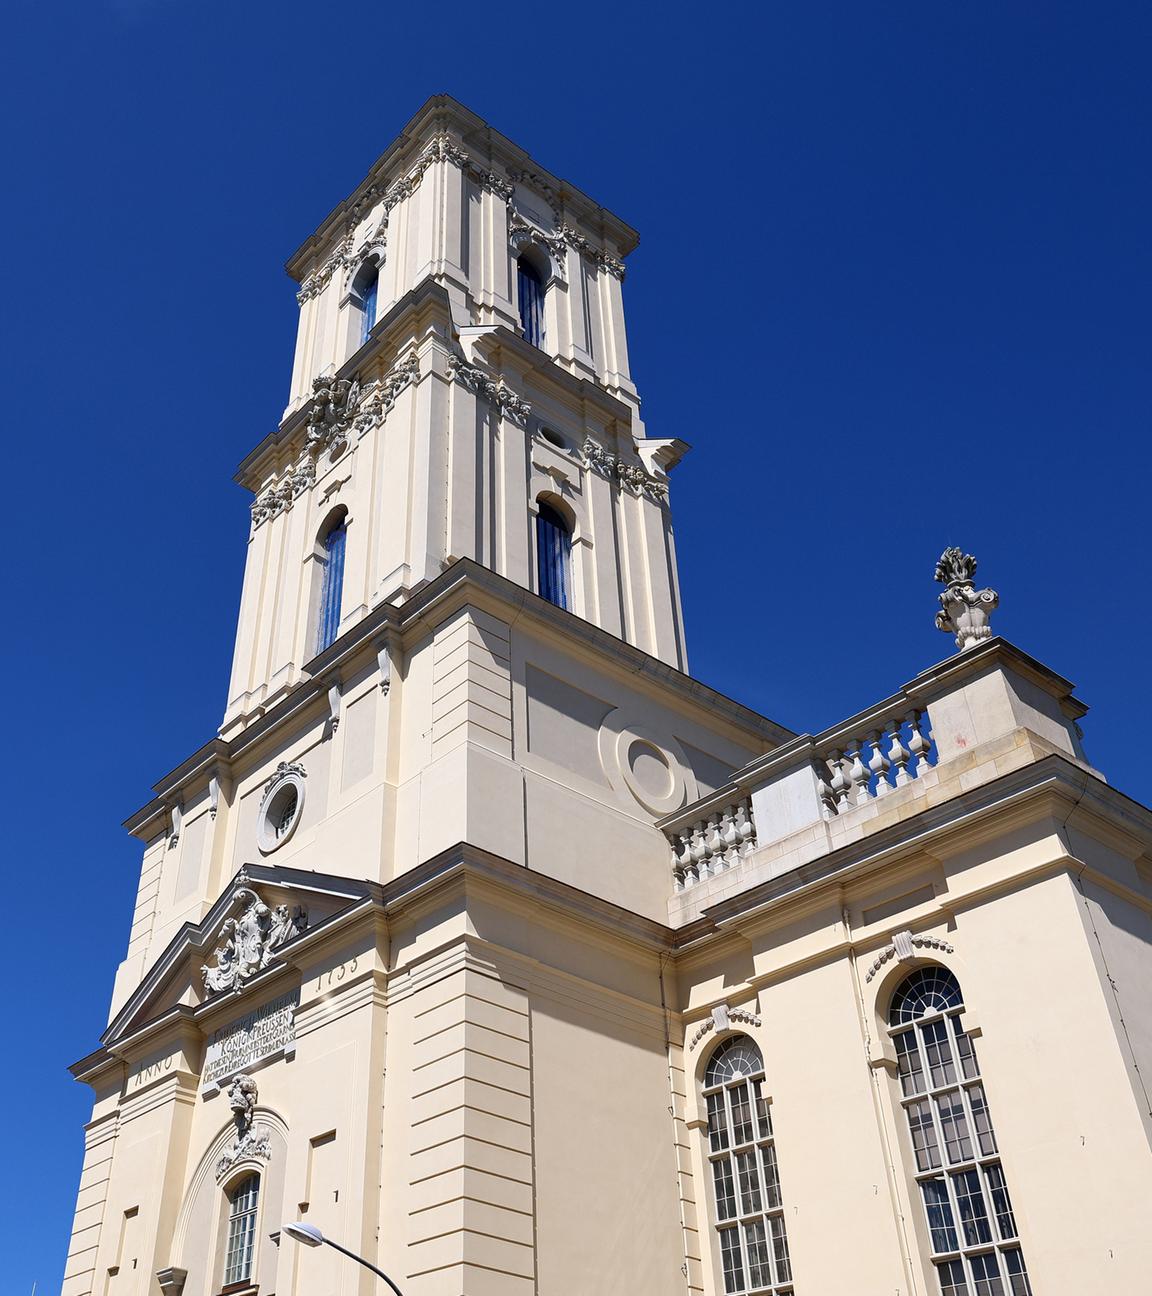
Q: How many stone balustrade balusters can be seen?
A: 12